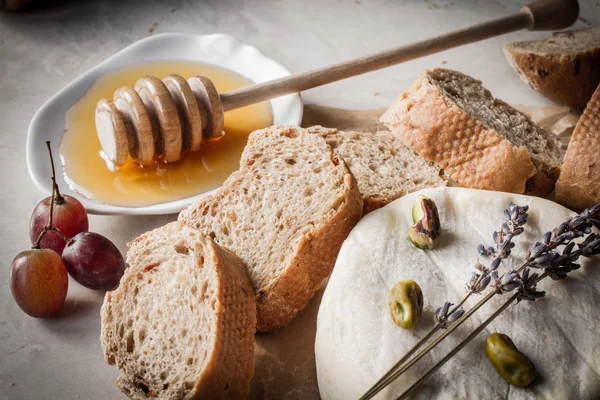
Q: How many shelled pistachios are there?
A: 3